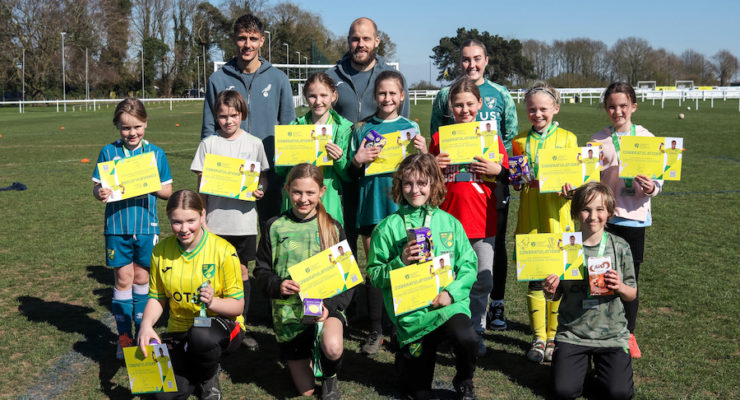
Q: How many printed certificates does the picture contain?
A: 11